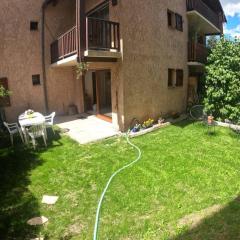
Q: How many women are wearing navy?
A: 0